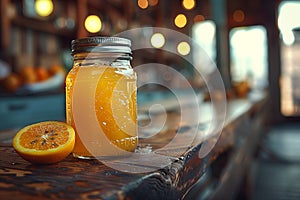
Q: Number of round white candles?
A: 0